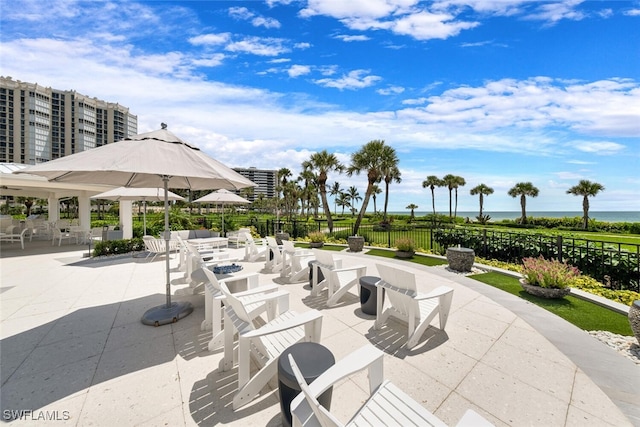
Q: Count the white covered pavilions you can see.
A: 1